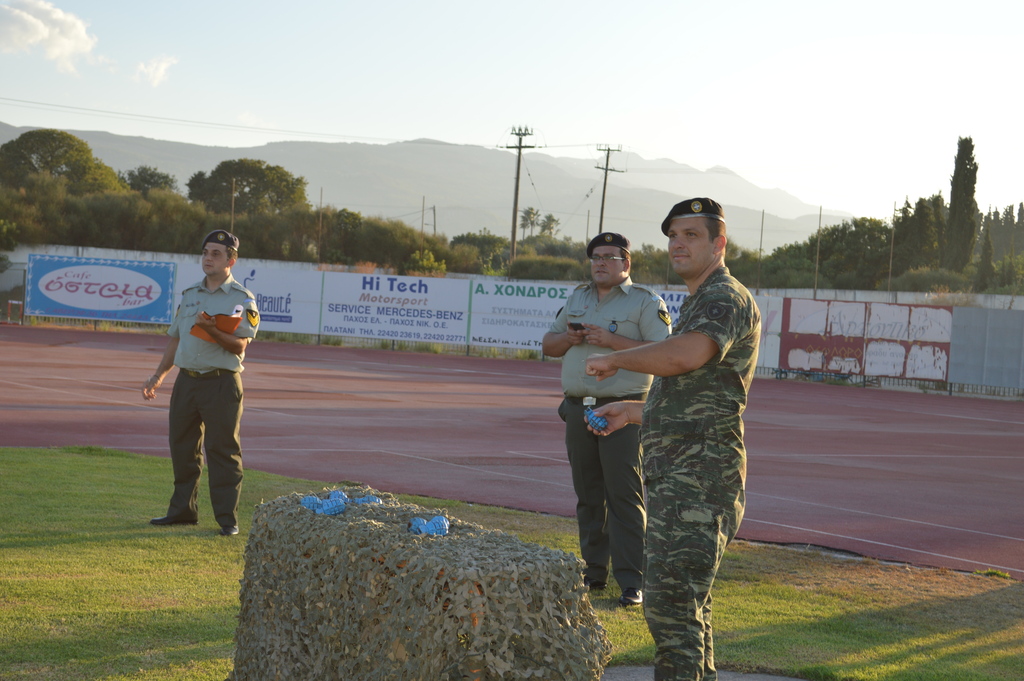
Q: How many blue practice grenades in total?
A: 7